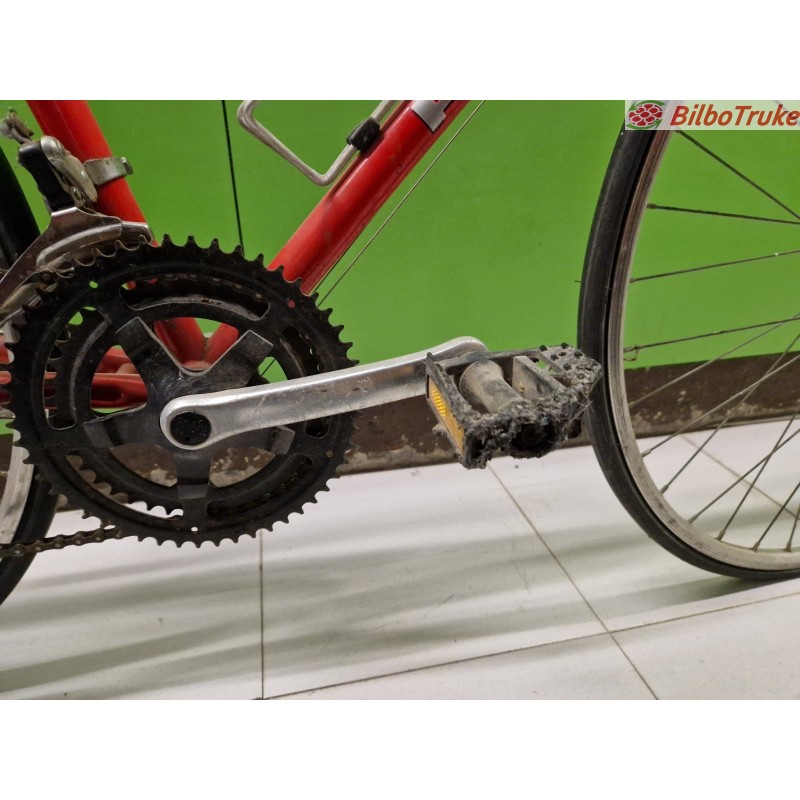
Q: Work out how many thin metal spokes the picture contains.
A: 11